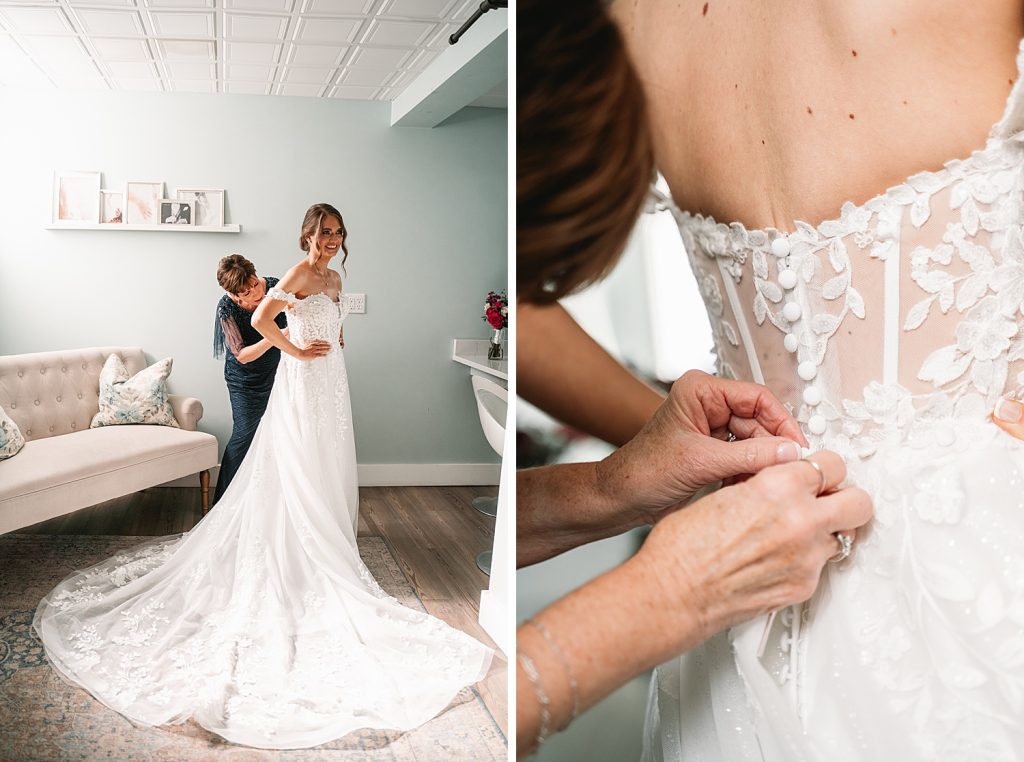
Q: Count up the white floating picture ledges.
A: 1